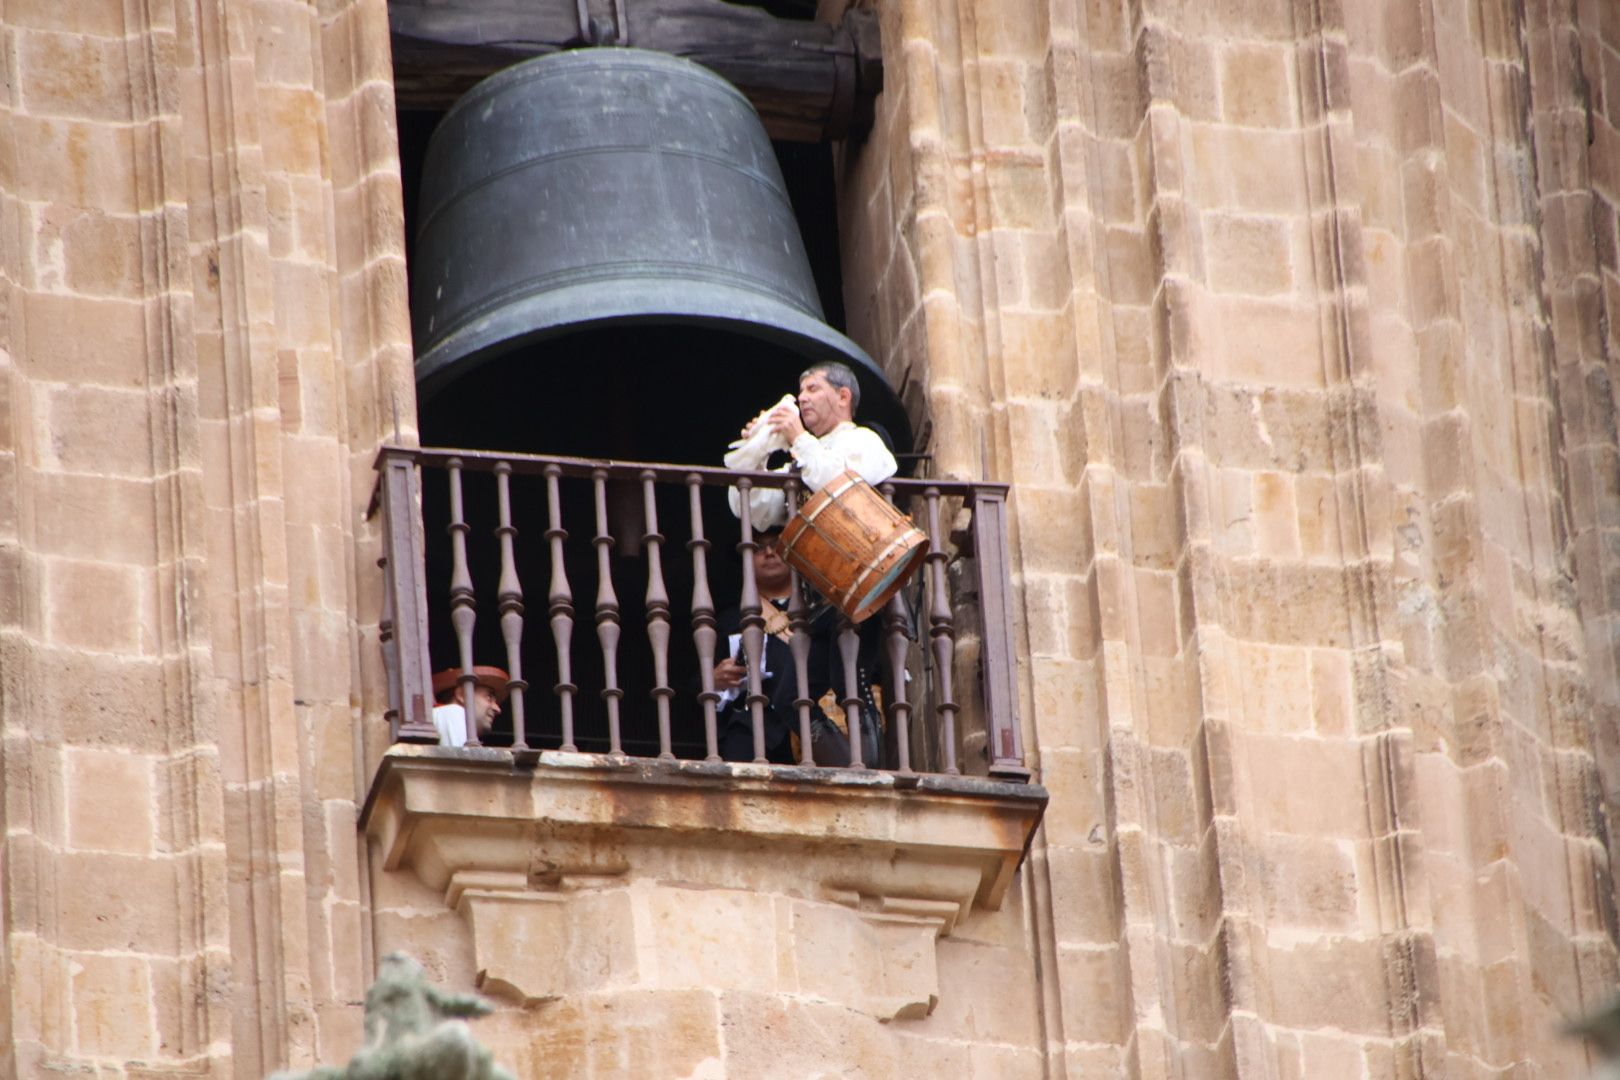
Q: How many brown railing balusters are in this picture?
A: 11